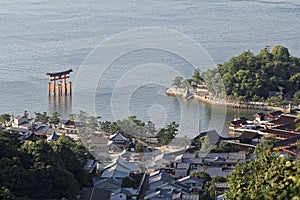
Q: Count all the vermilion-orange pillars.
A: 6